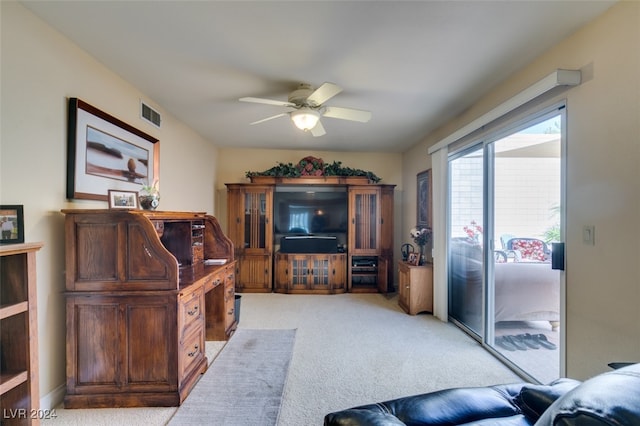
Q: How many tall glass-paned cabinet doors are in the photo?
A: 2